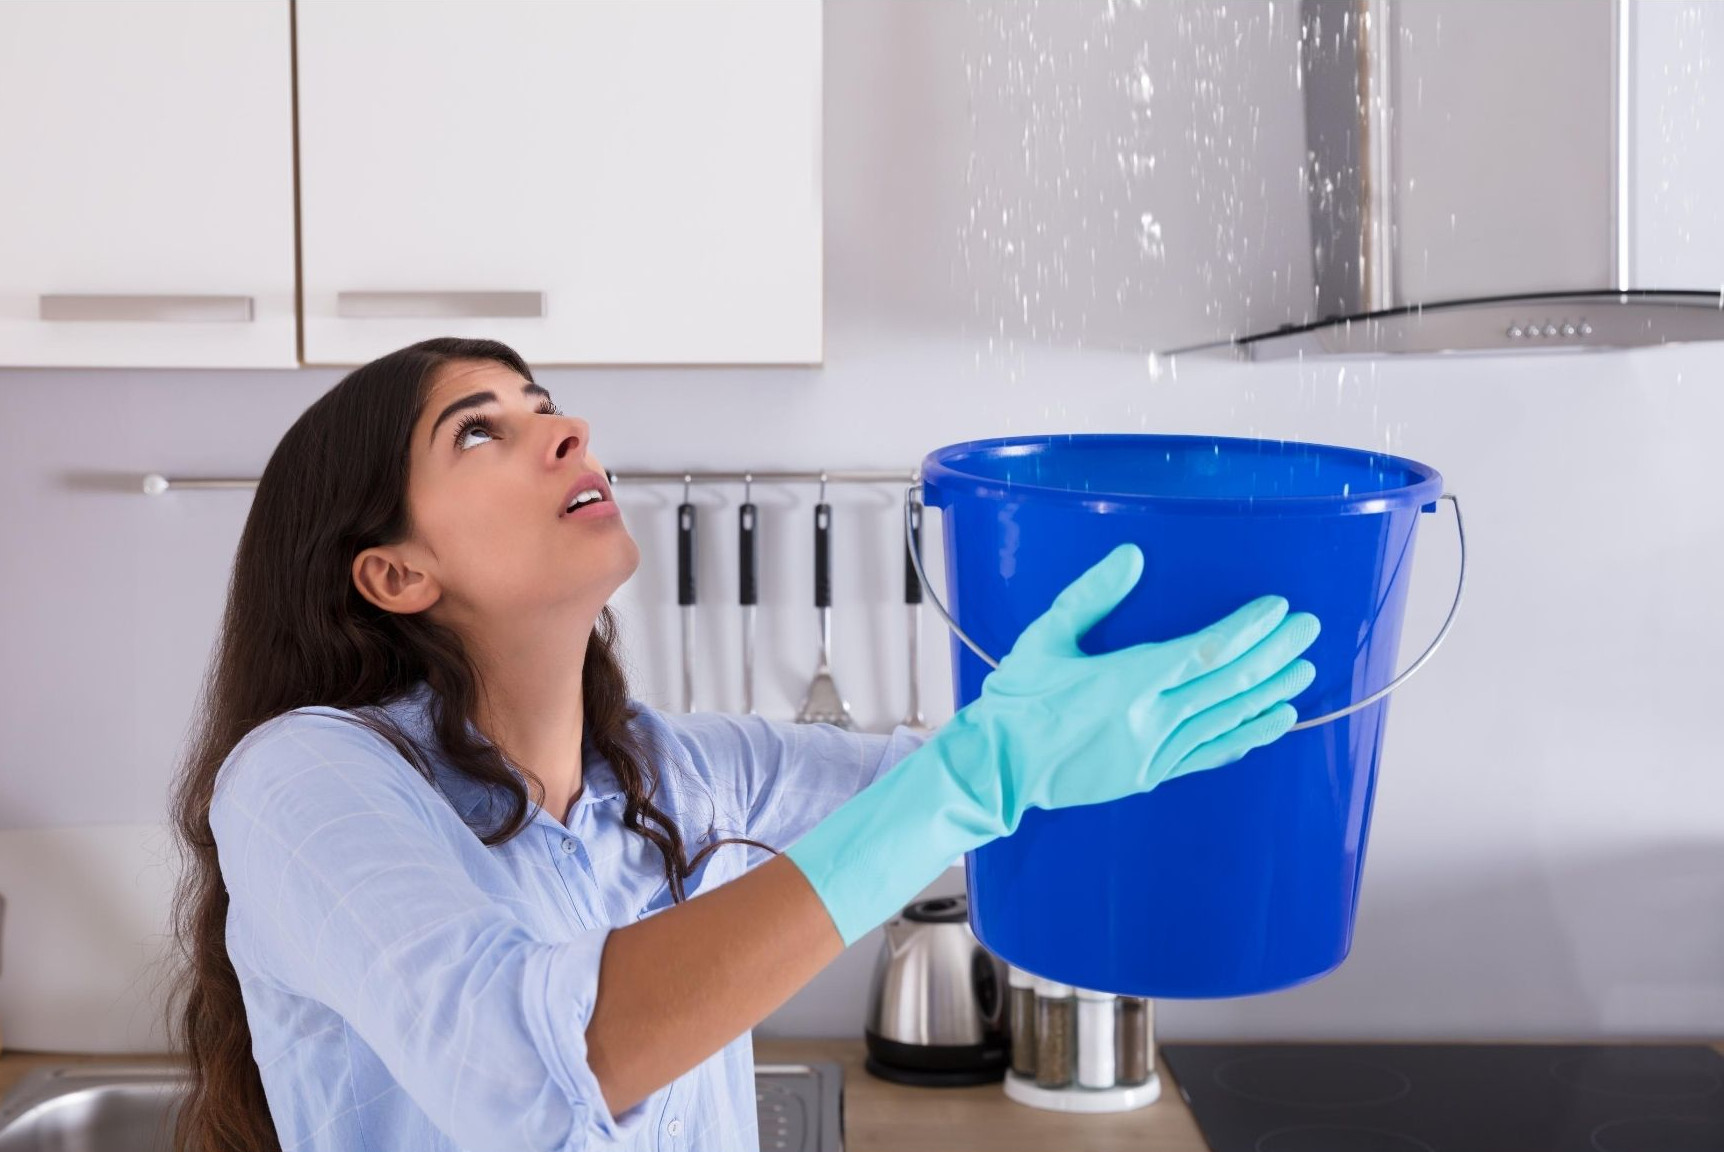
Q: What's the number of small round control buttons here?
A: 5